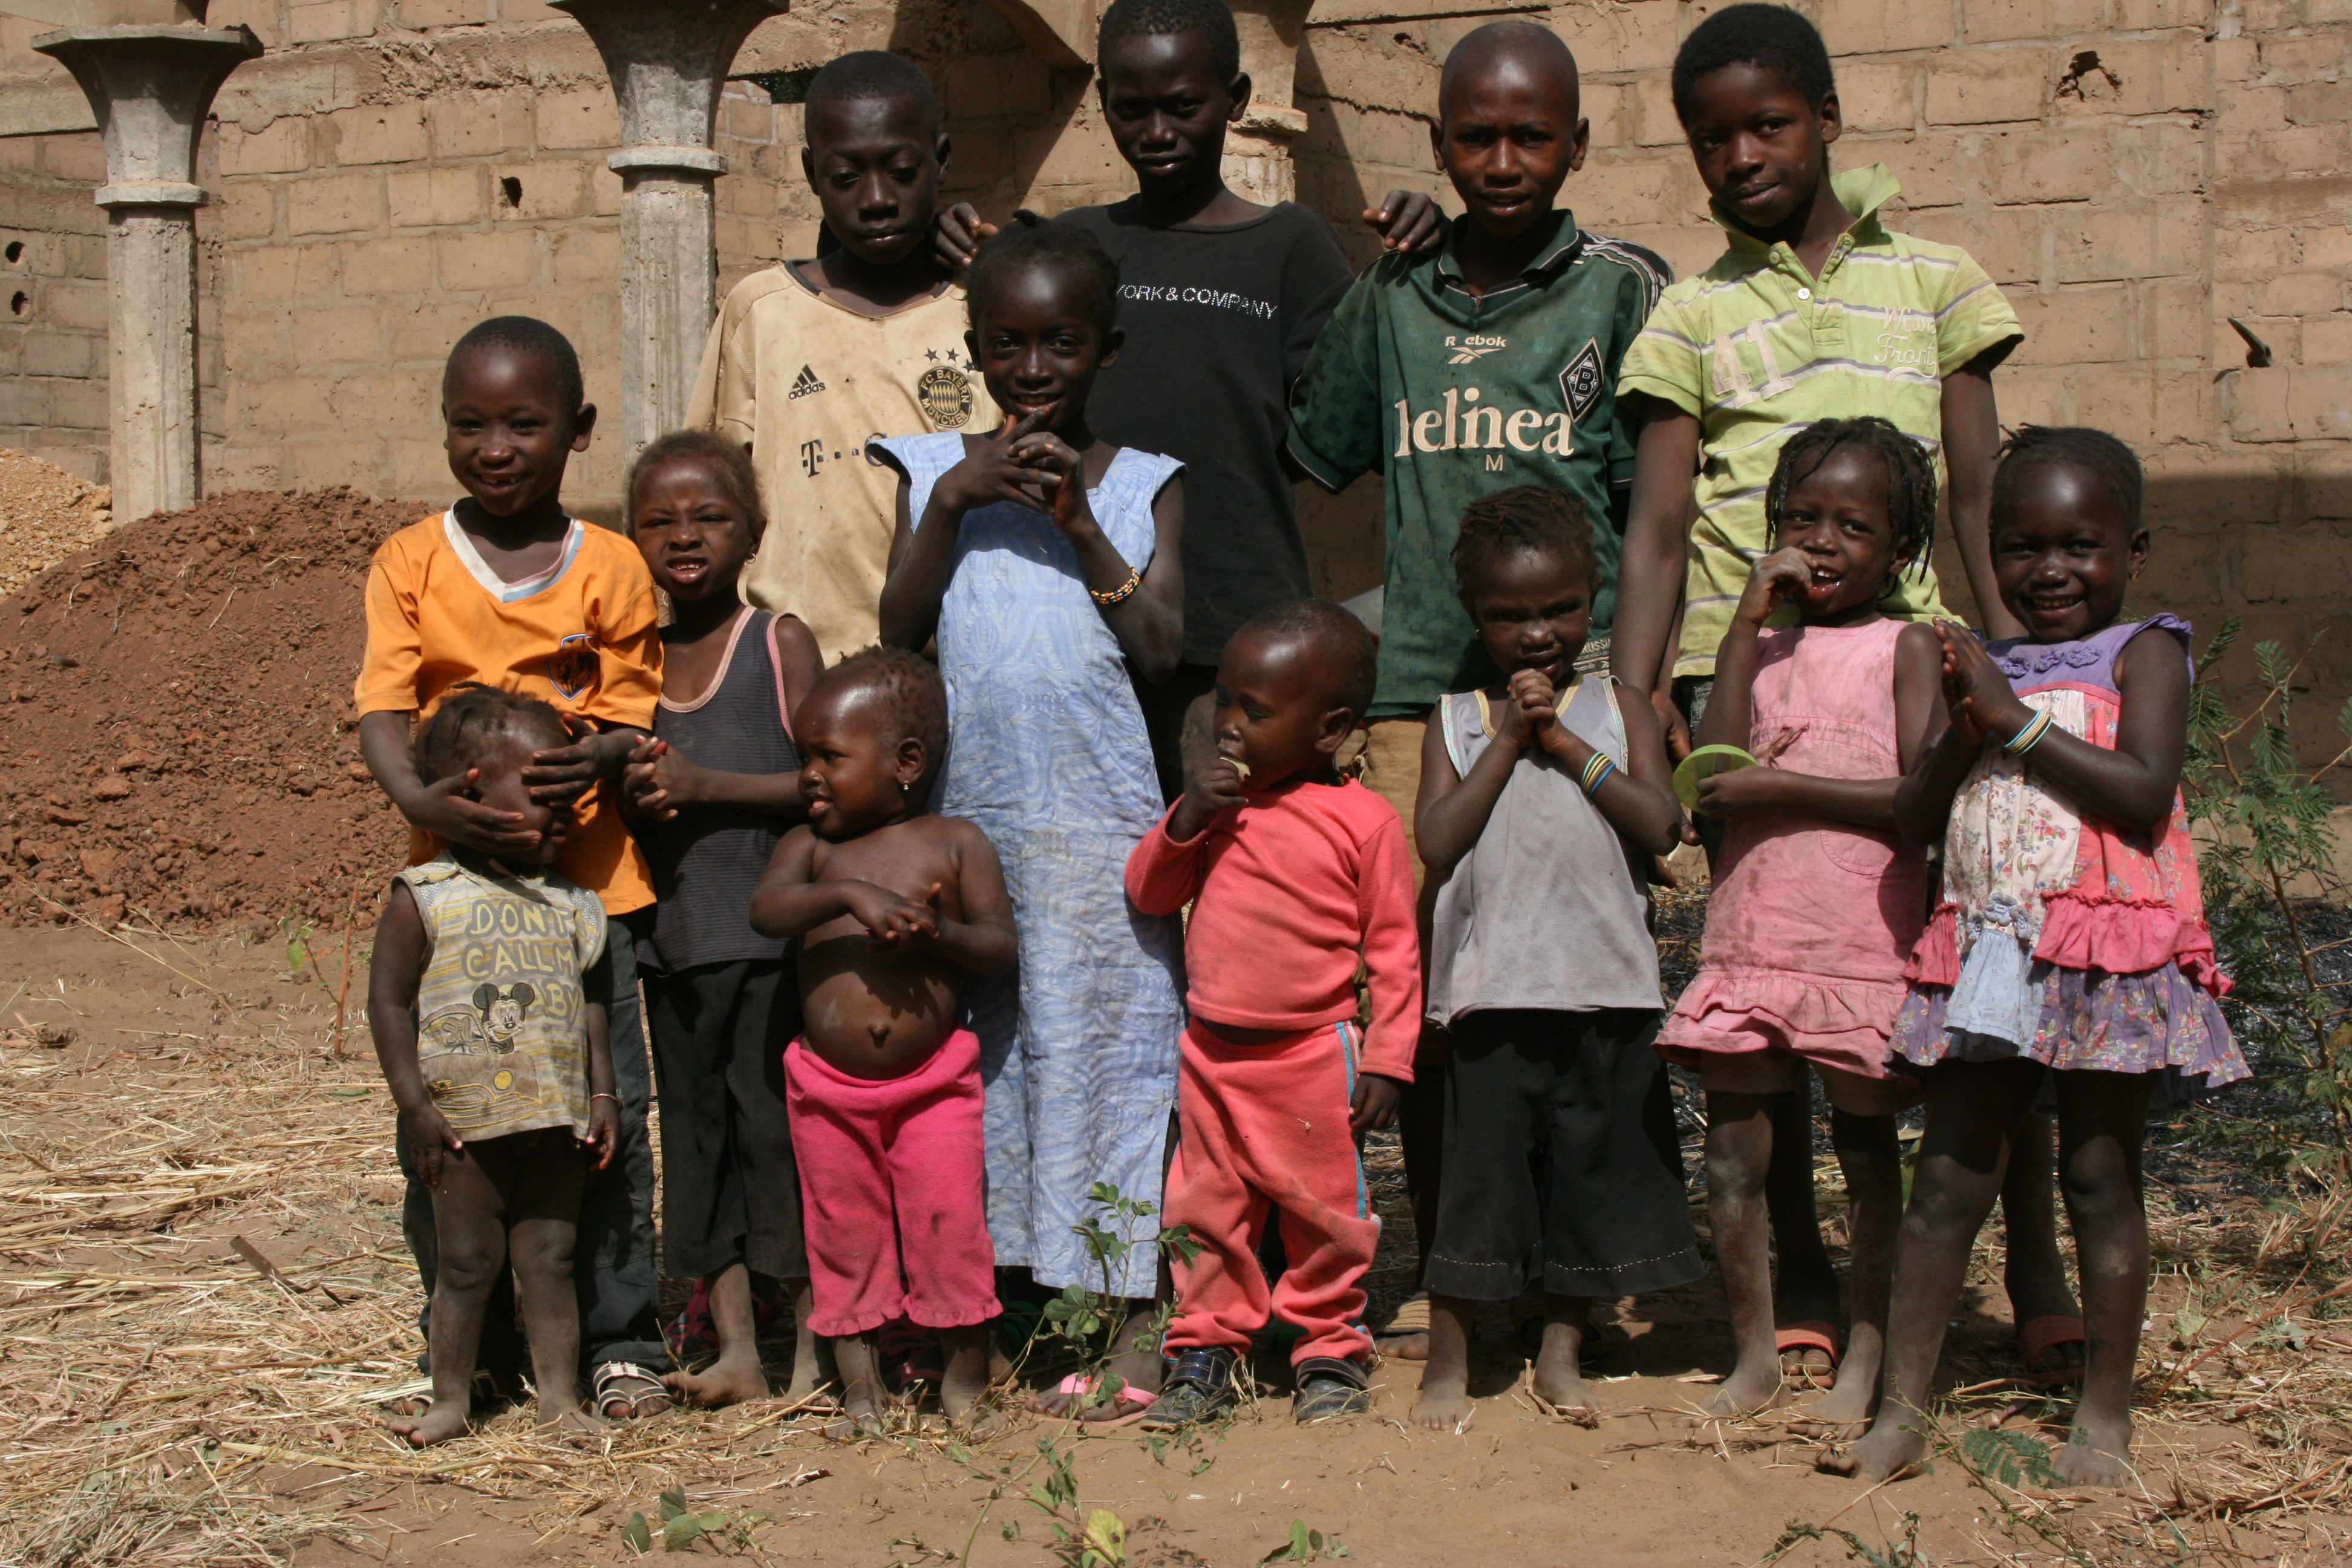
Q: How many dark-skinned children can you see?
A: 13